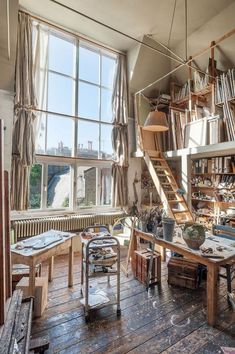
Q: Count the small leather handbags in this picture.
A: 0